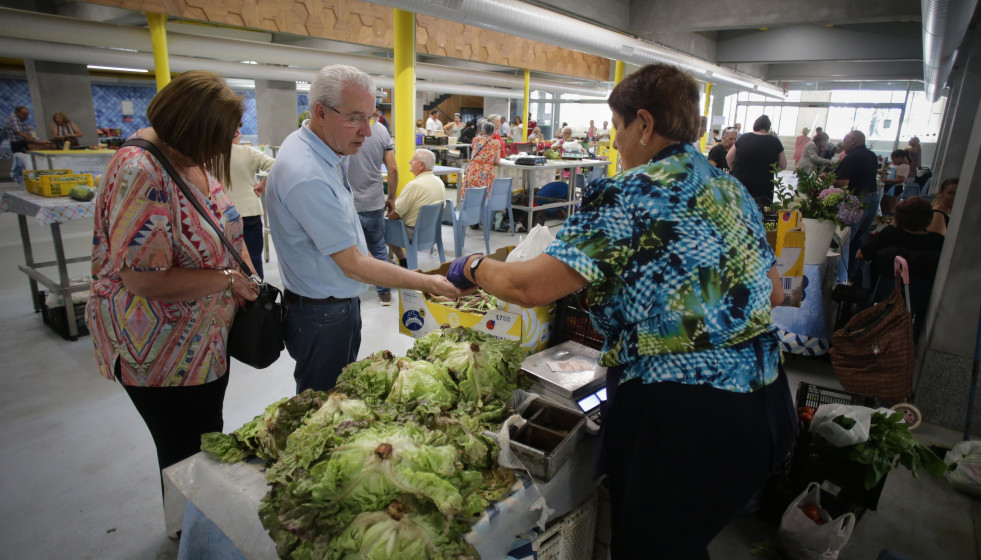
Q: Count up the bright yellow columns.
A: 5